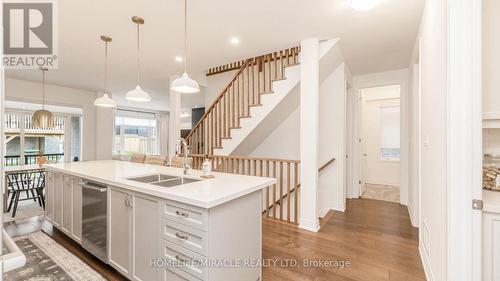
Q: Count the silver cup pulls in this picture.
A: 3